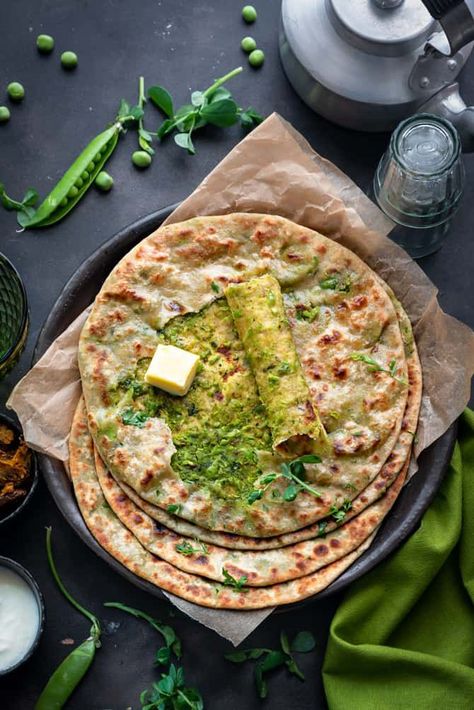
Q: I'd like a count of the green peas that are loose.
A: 9